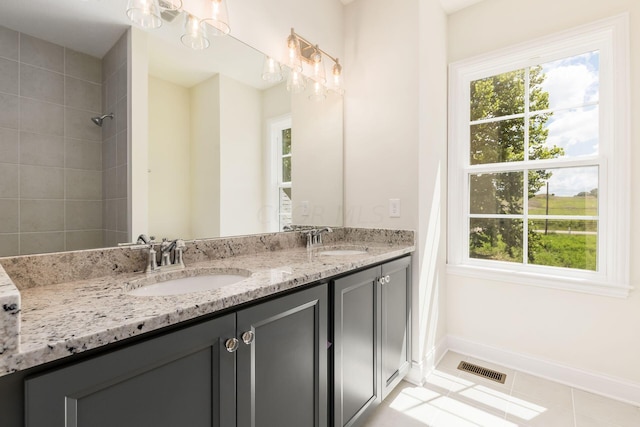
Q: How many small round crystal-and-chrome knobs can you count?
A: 4